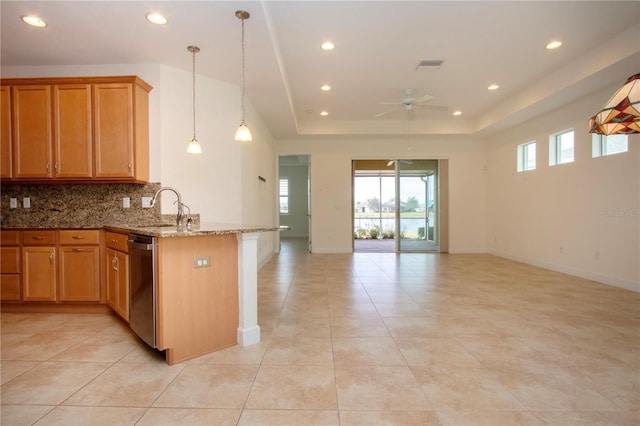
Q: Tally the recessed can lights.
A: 8